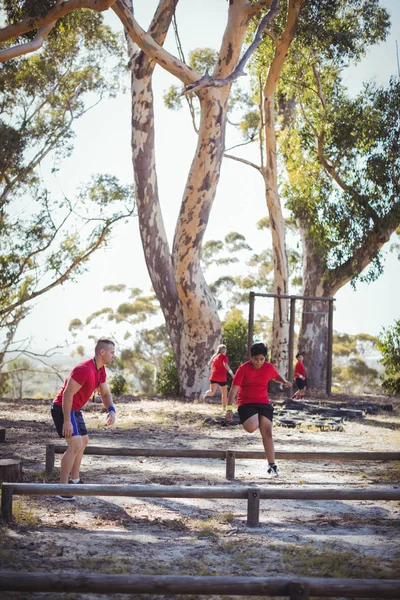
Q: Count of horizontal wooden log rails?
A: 3